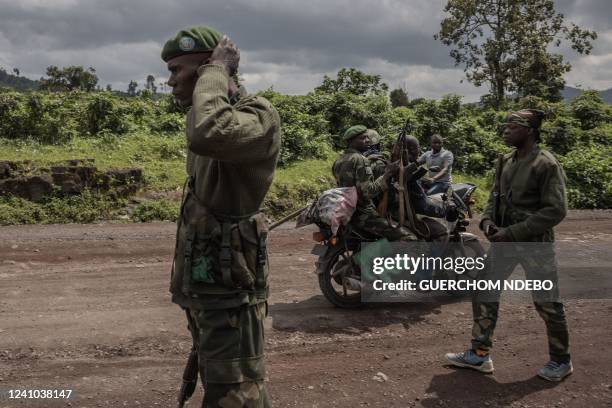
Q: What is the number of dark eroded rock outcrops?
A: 1